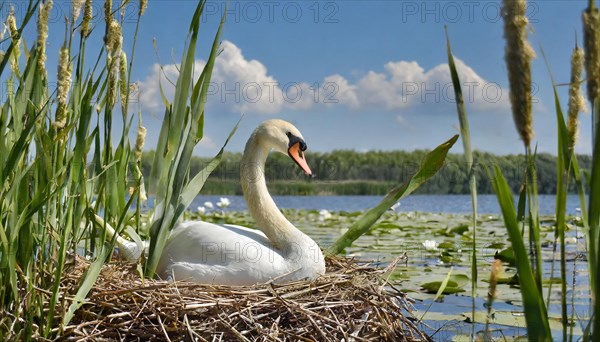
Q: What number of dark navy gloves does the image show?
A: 0